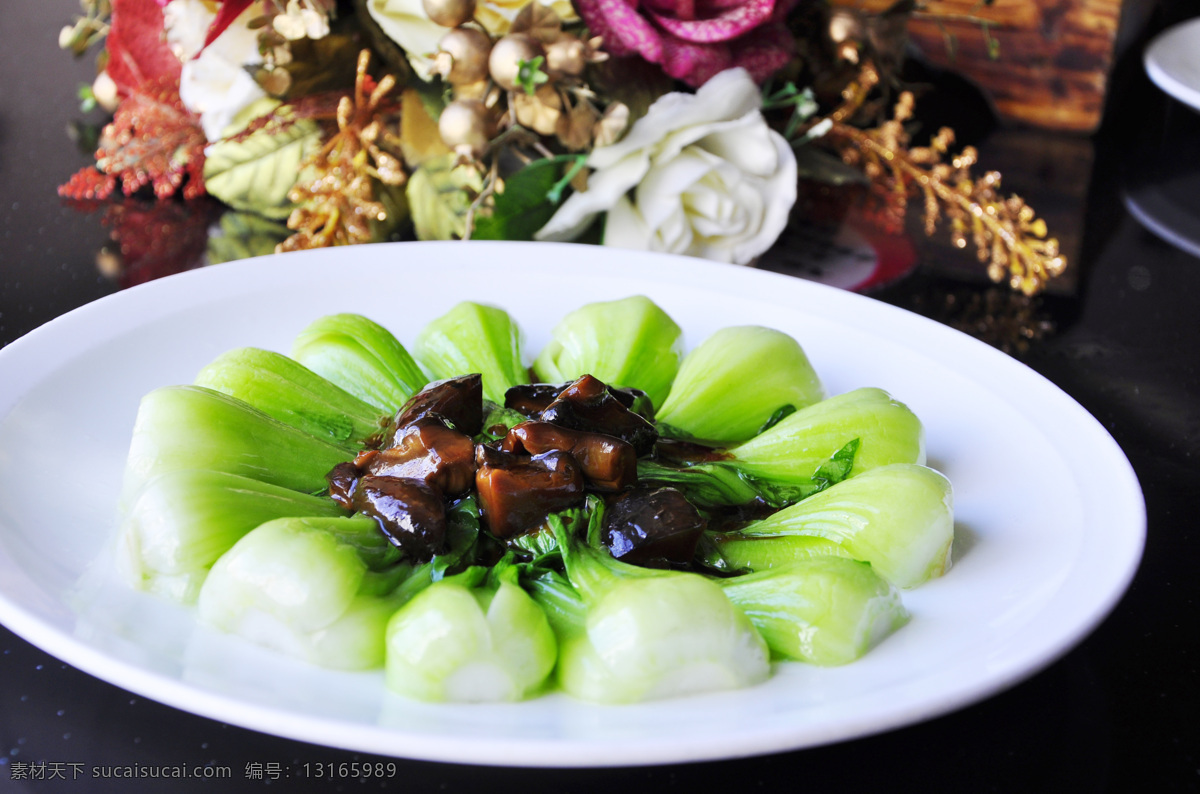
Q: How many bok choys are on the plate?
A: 13